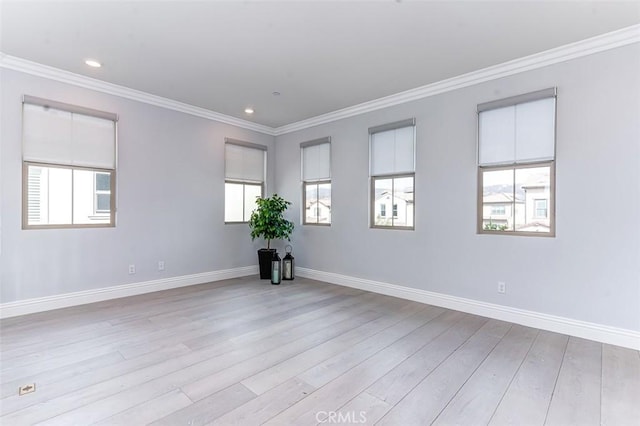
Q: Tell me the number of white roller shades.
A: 5